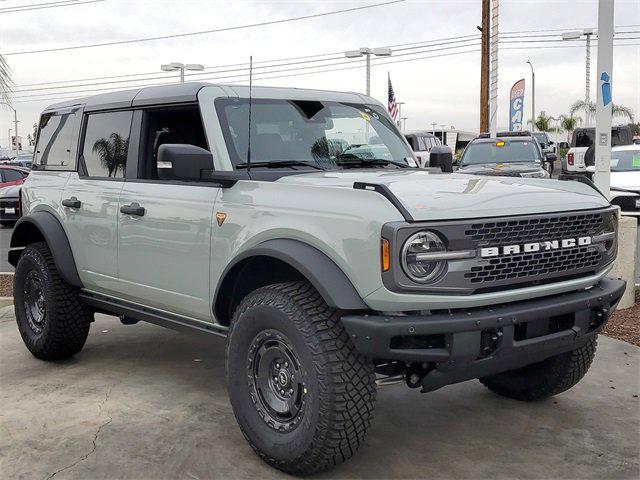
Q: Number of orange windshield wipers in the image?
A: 0